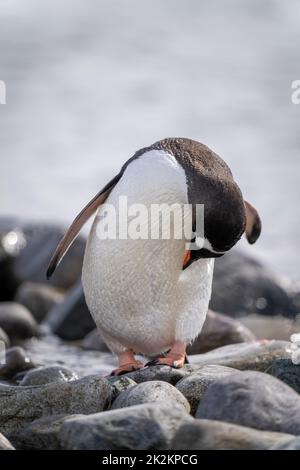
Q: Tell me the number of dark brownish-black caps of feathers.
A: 1